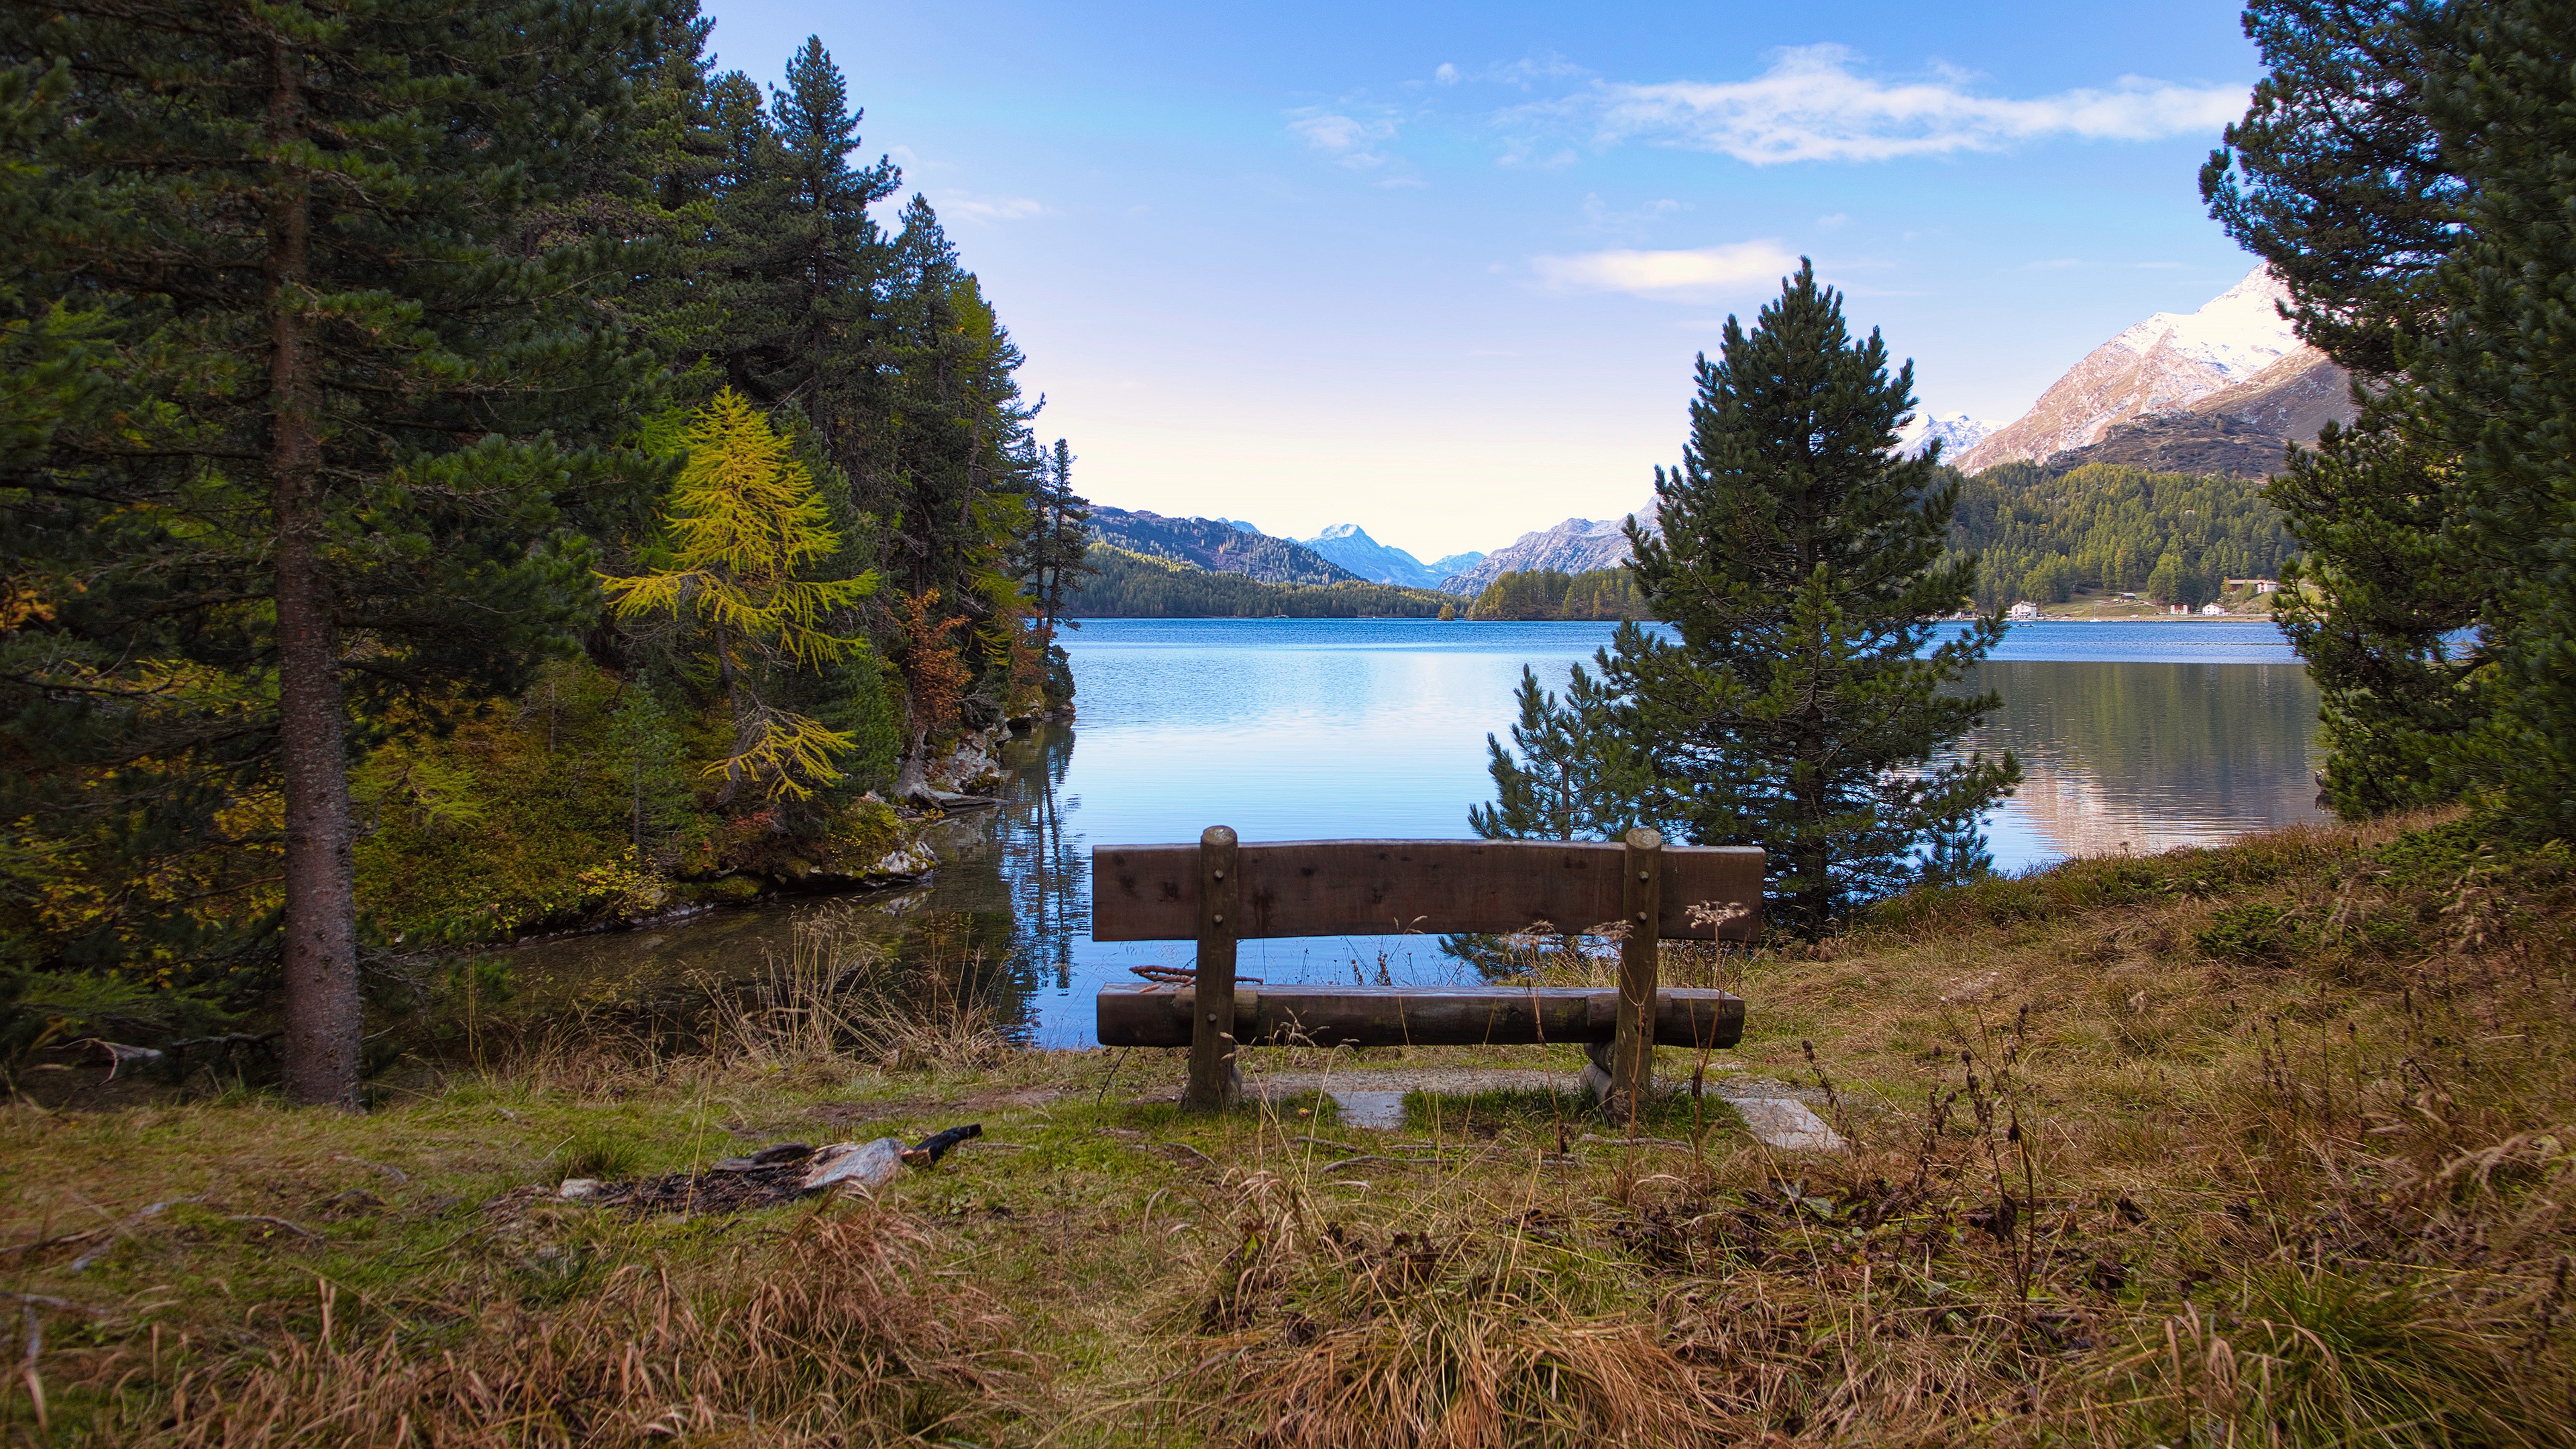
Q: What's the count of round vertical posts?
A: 2